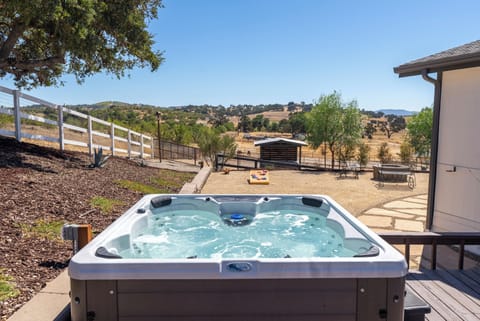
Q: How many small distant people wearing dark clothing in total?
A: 0